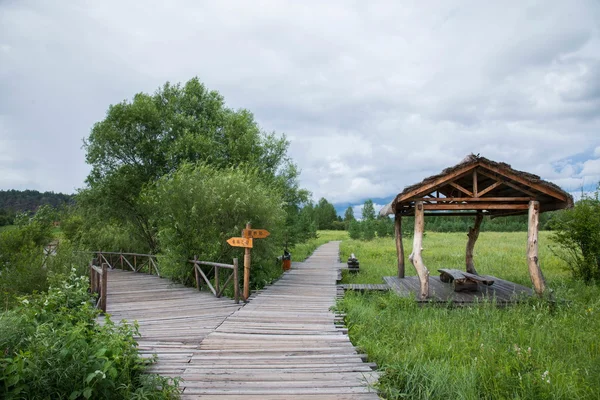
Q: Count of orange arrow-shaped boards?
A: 2